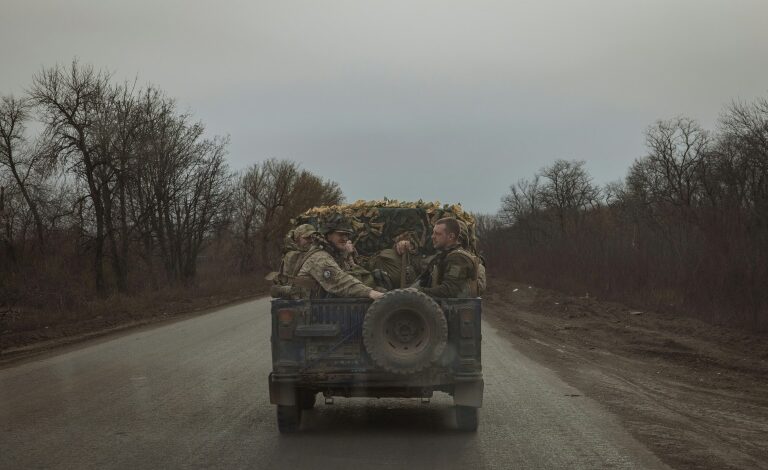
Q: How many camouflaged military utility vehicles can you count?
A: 1